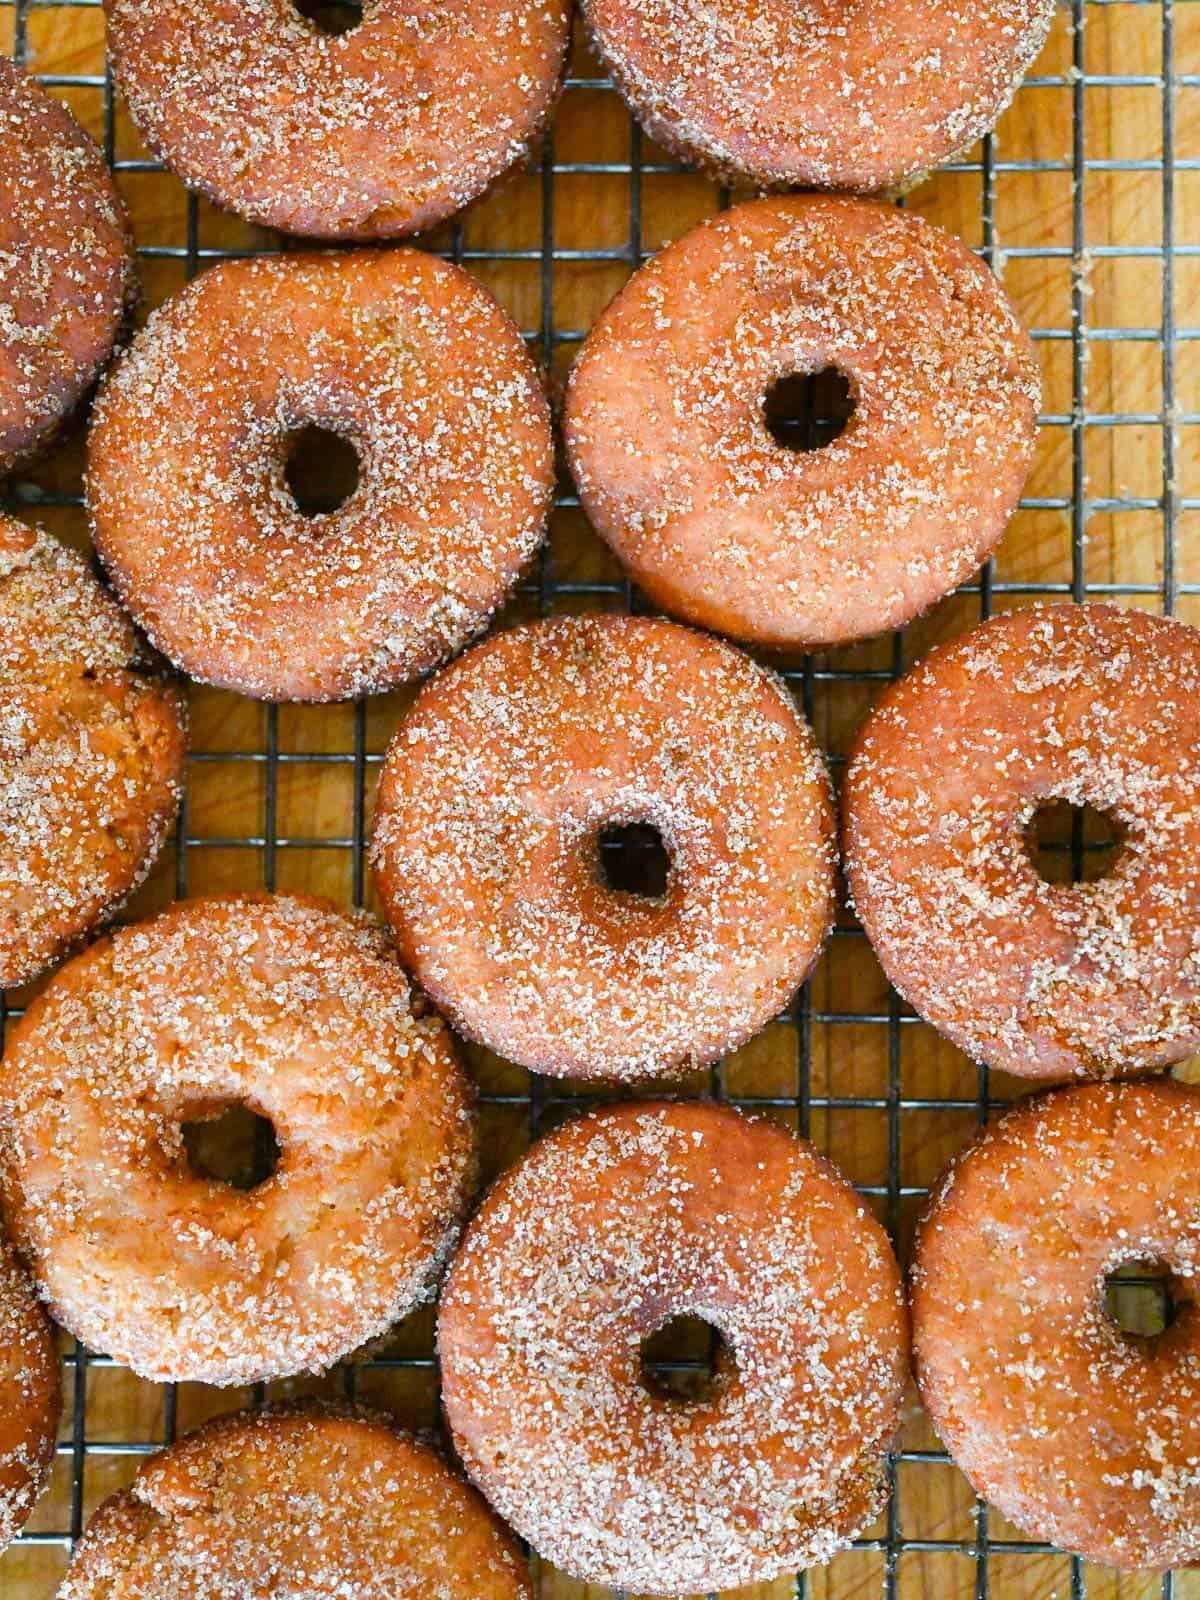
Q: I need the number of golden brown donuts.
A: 13